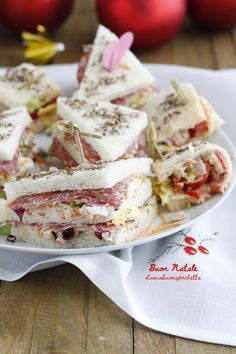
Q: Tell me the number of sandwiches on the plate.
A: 7